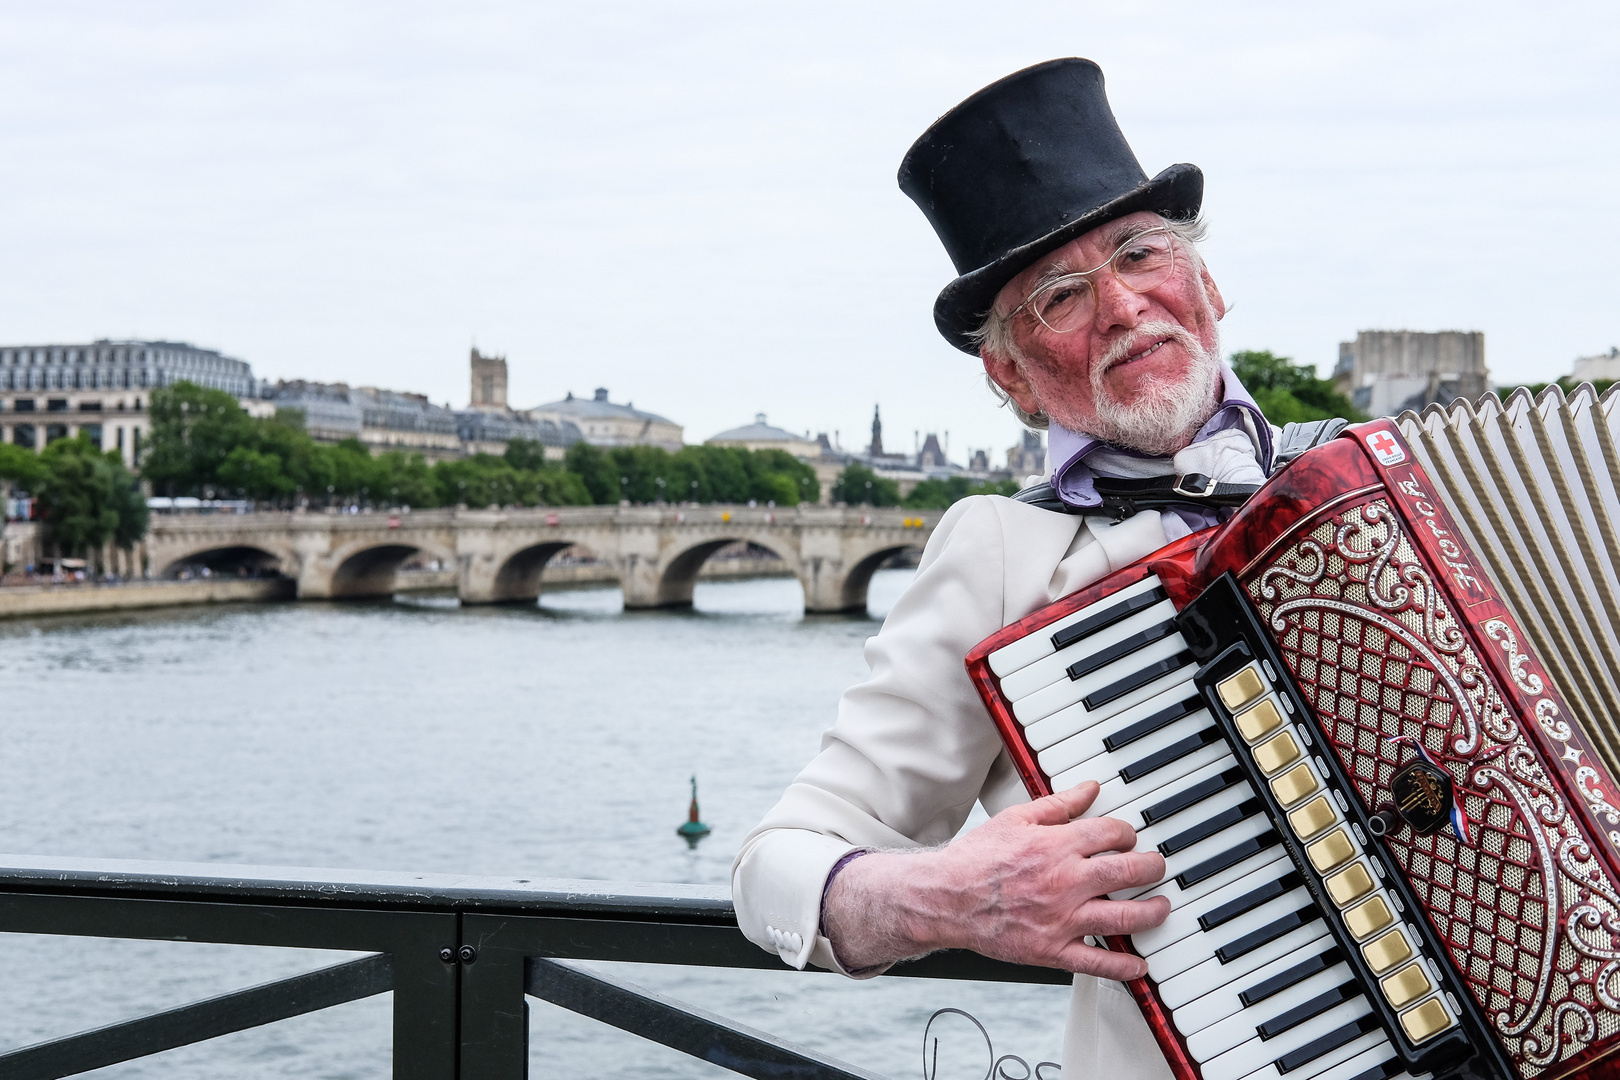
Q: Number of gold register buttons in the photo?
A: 11